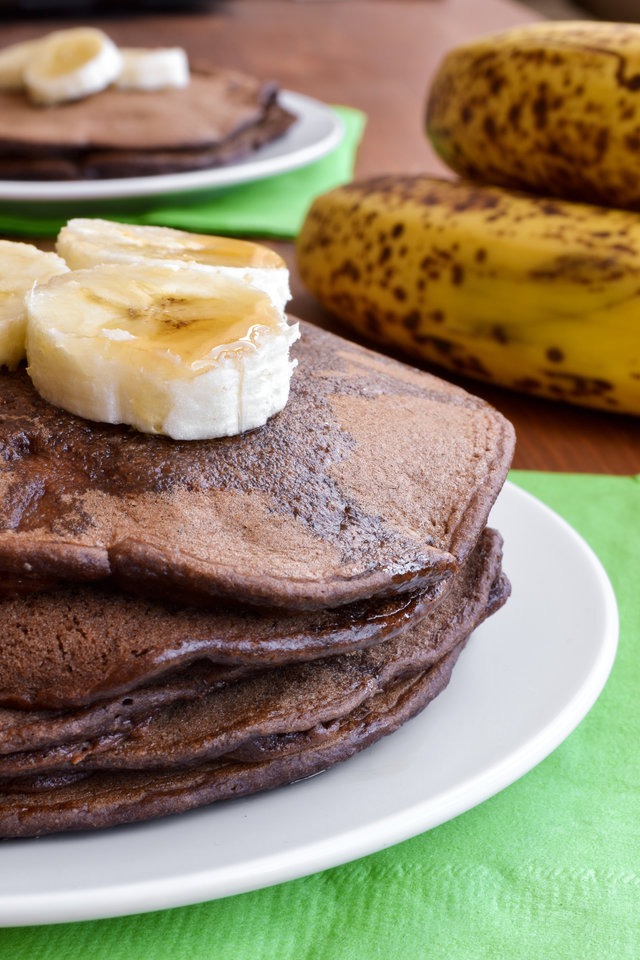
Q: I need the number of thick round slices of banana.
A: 6